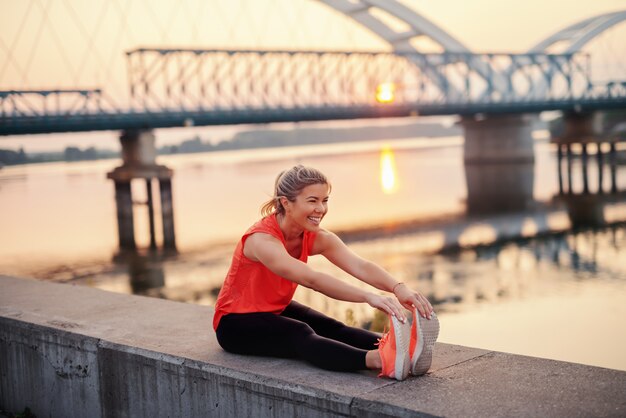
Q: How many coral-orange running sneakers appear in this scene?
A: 2